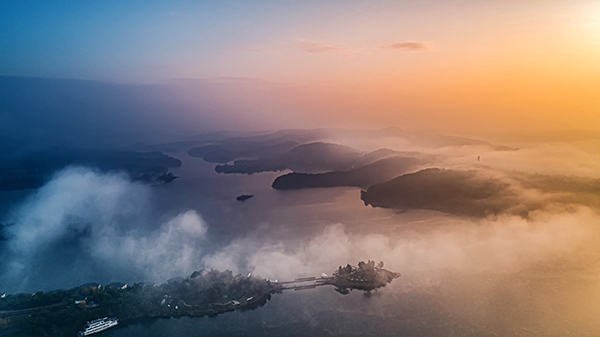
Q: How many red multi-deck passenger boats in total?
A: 0